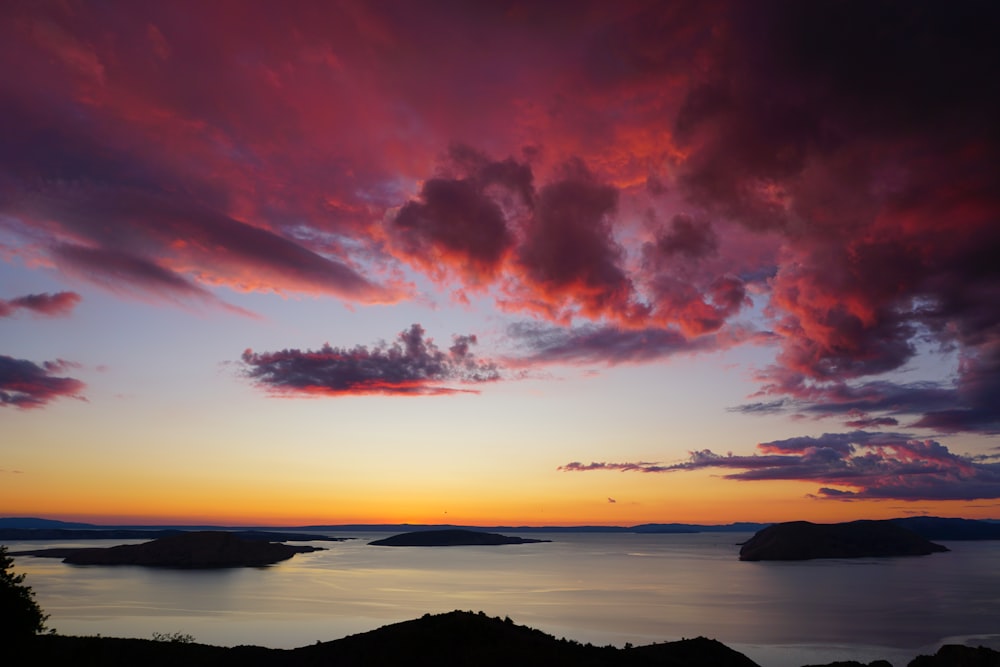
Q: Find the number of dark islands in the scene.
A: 3